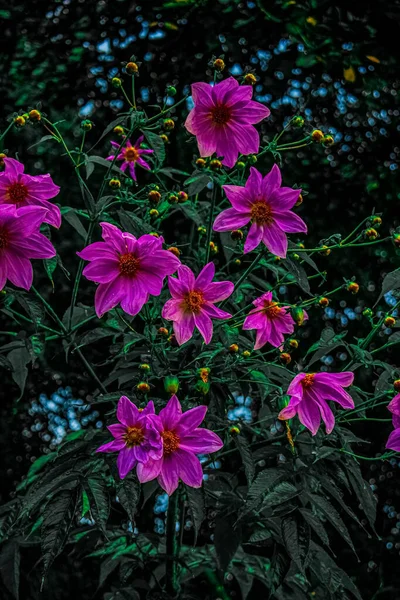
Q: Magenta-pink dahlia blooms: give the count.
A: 12